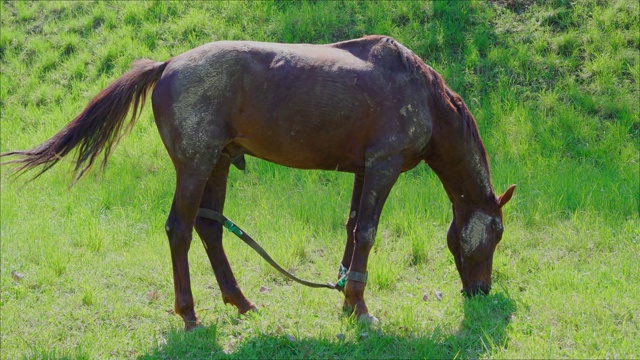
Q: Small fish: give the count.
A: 0